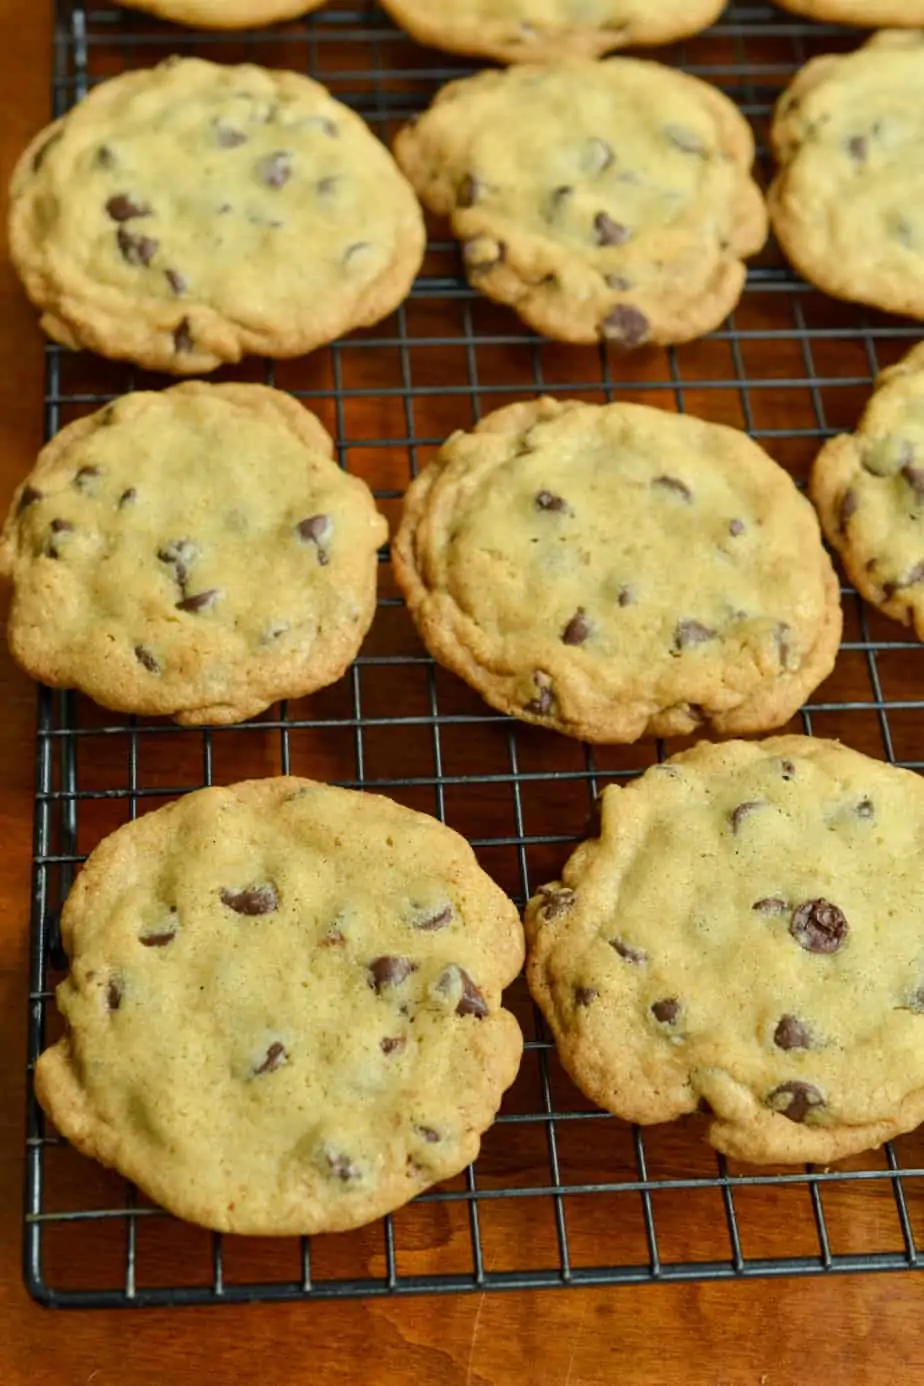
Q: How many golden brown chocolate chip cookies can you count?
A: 11